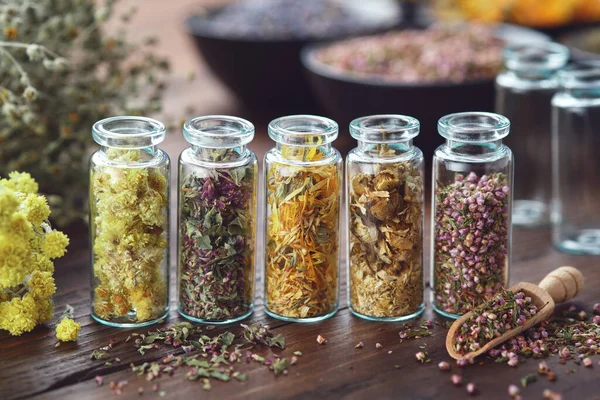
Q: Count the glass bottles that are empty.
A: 2